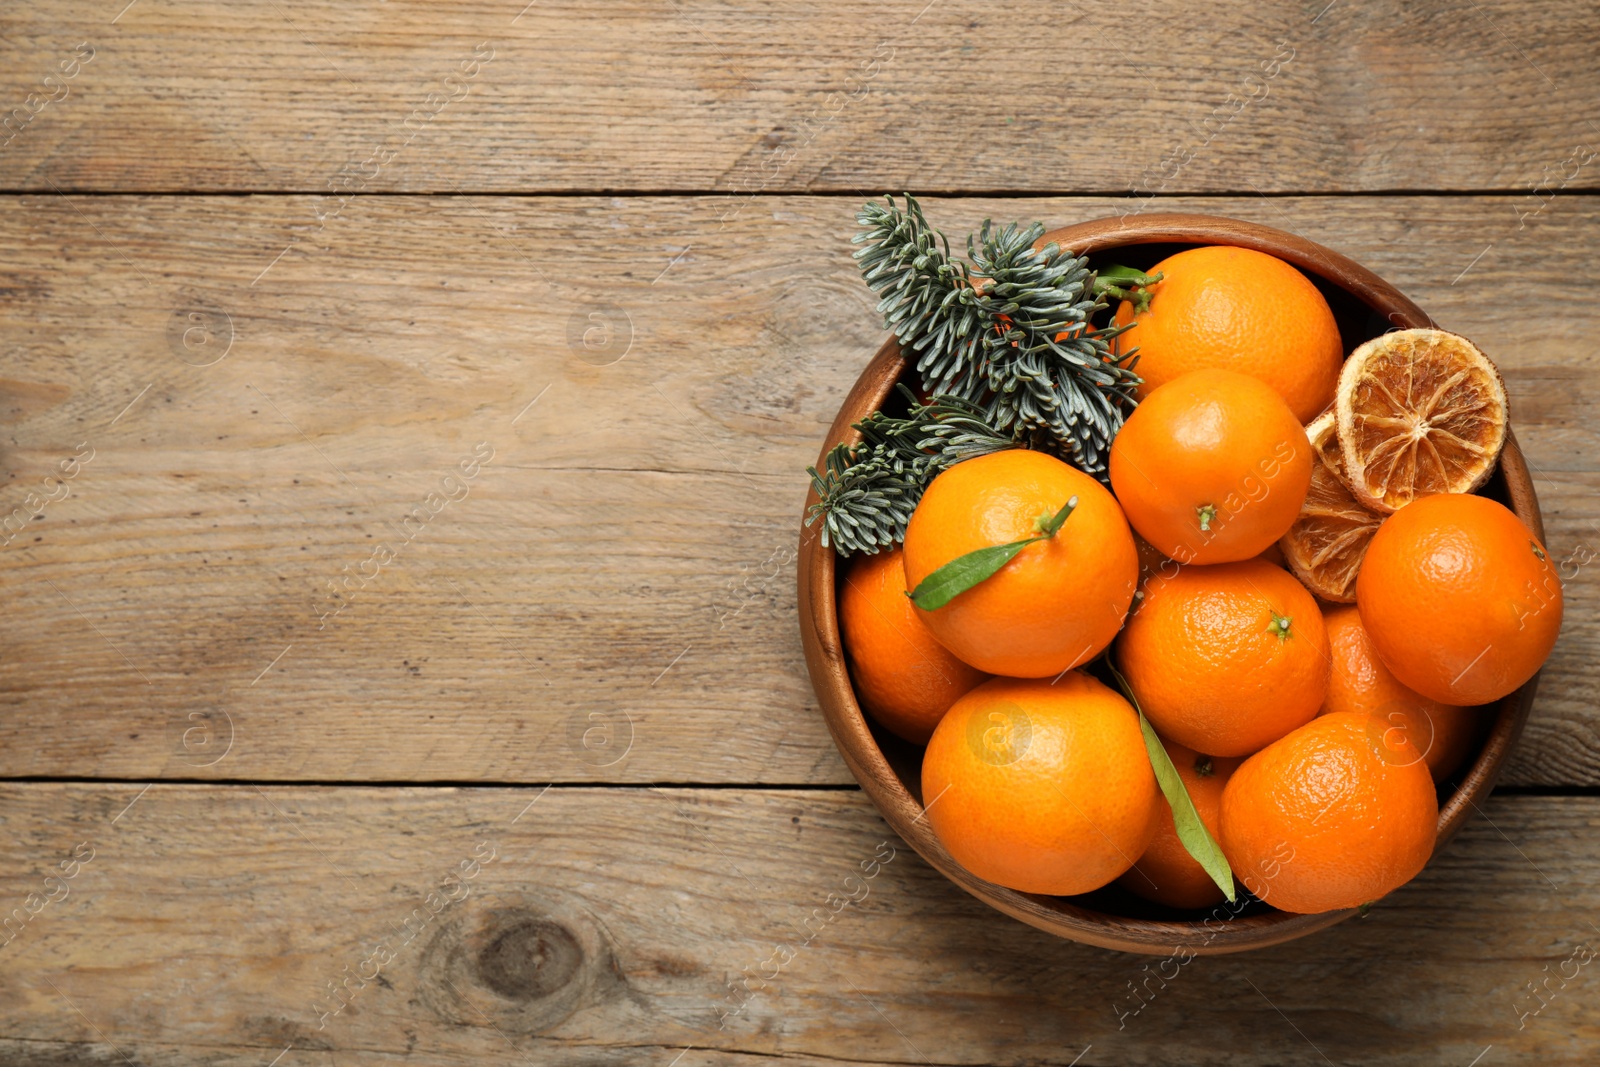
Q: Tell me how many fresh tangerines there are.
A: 10